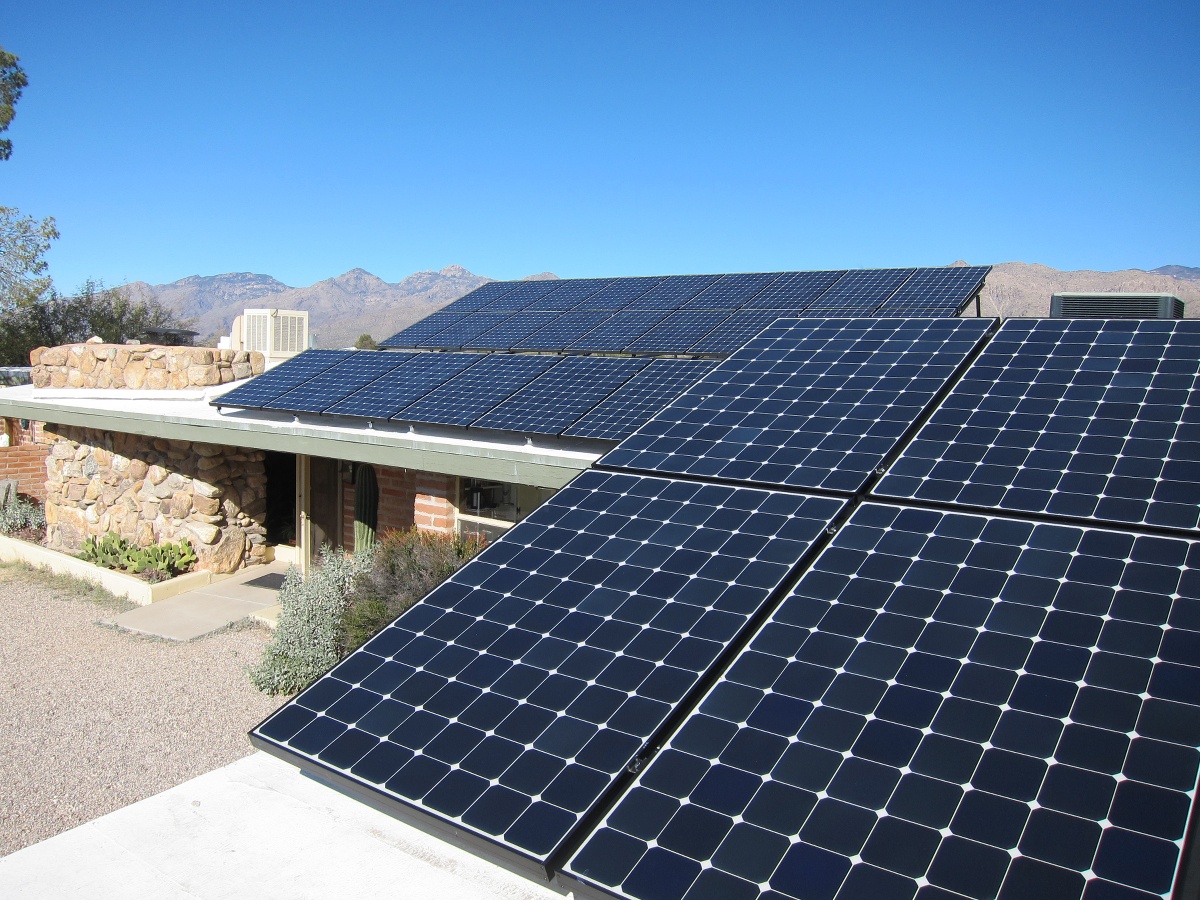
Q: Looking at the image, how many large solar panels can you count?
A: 4